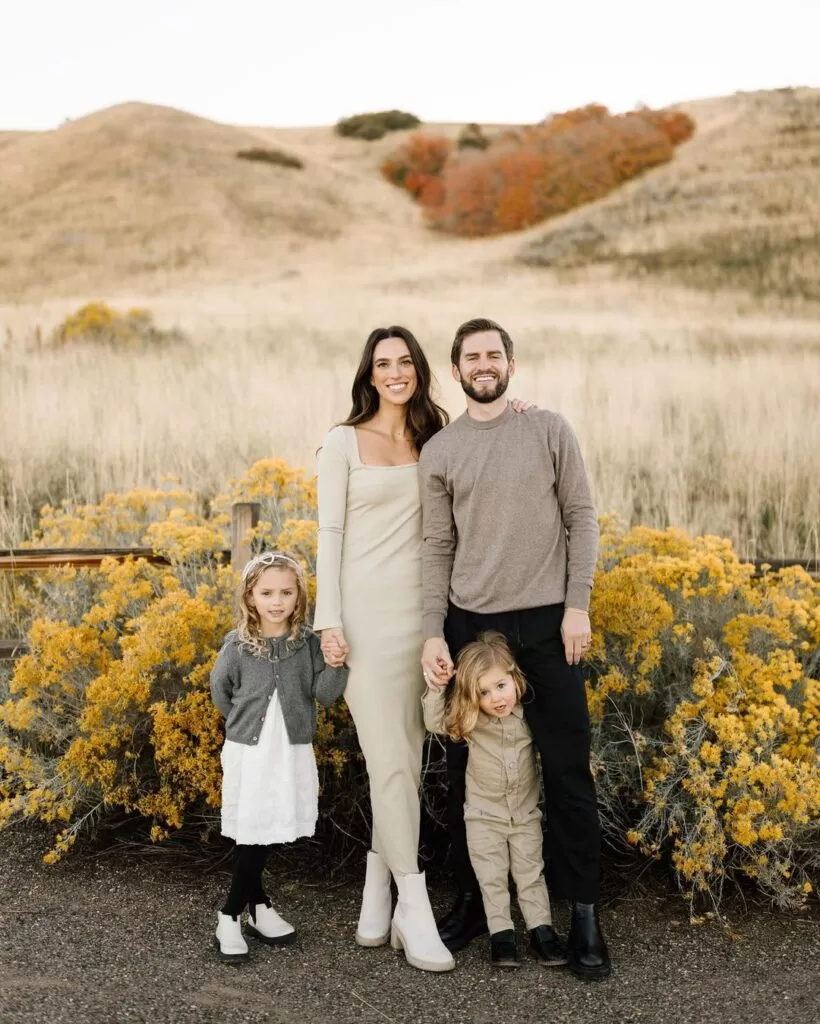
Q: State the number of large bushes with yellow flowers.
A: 2